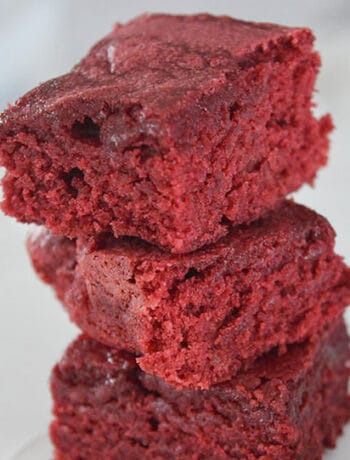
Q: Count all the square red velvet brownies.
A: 3